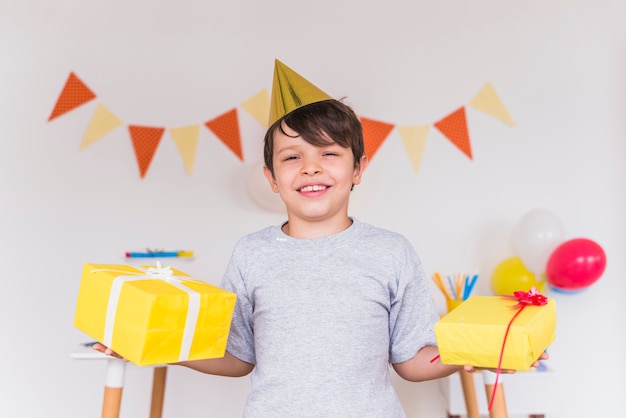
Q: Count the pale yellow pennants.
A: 5